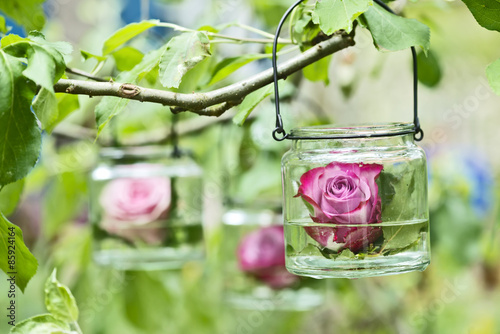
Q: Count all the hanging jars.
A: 3